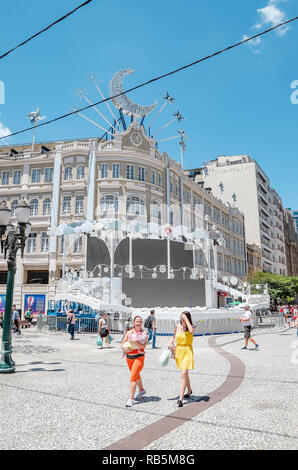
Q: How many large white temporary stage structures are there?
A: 1